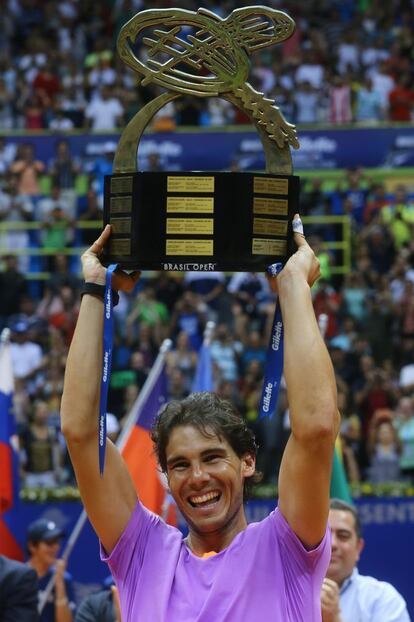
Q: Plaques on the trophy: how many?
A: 12